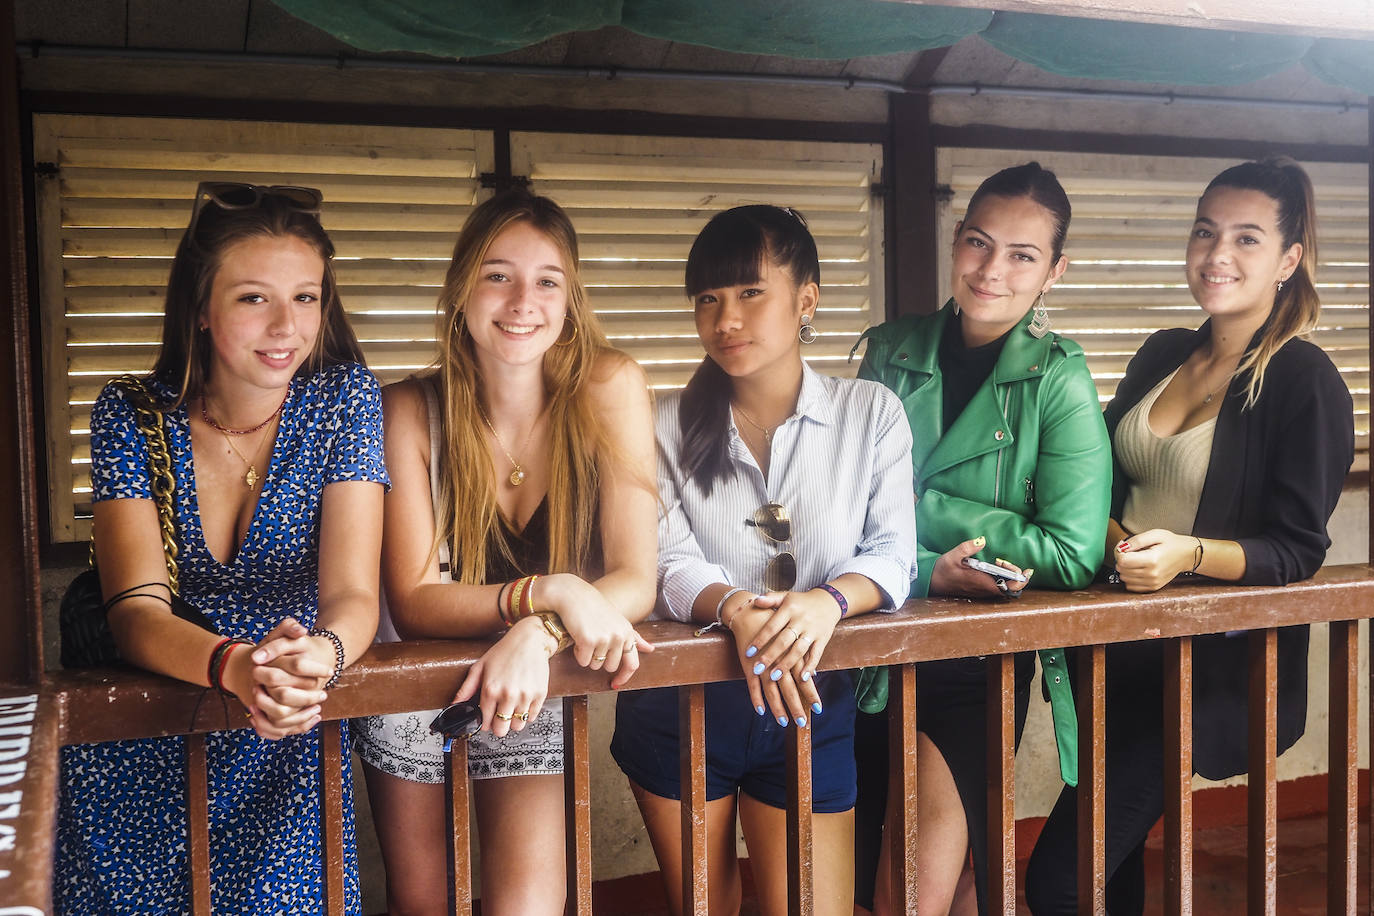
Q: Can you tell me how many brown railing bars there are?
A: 12